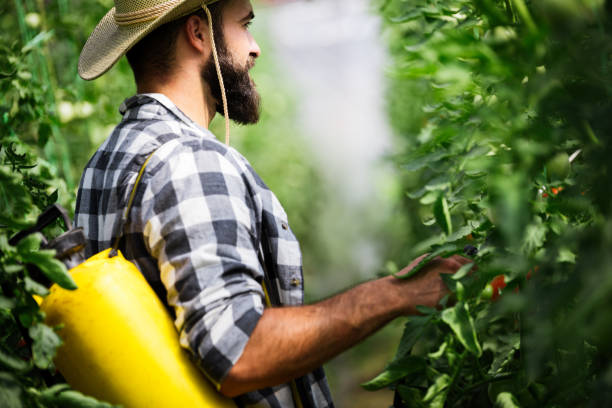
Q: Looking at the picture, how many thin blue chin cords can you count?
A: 0